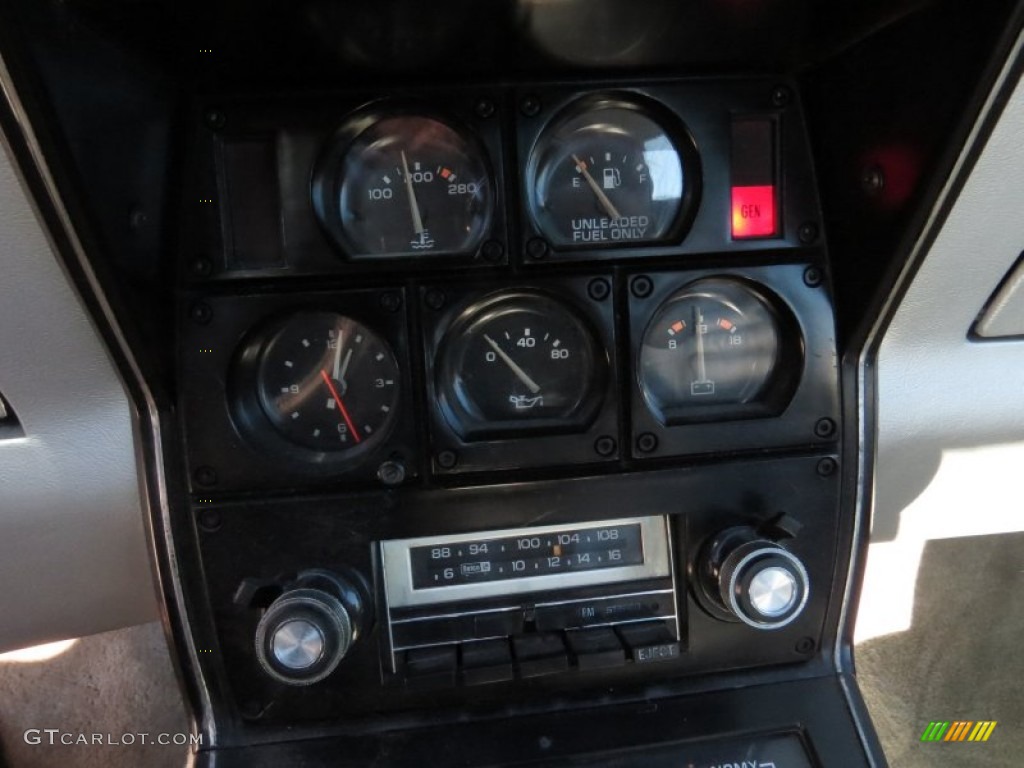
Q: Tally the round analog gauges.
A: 5